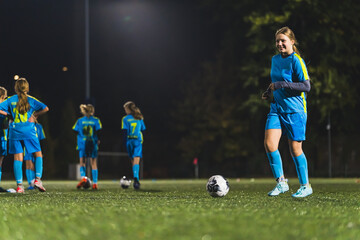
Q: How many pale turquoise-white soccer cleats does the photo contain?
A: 2